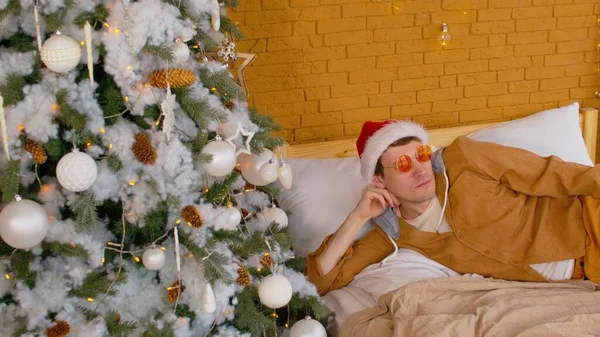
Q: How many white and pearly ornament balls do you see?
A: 12